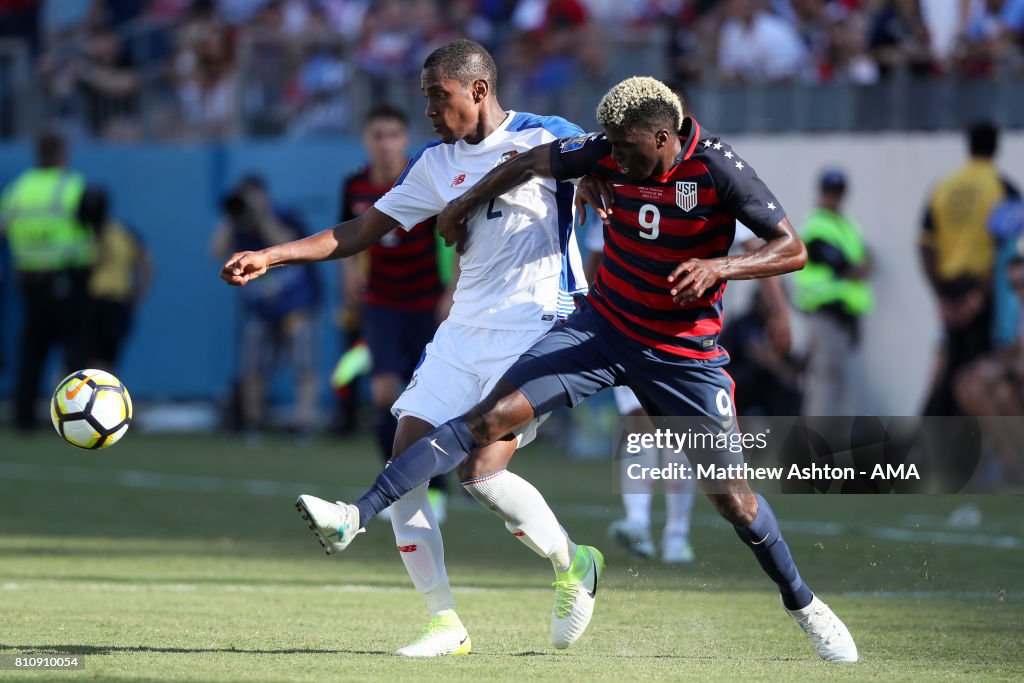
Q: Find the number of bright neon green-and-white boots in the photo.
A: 2